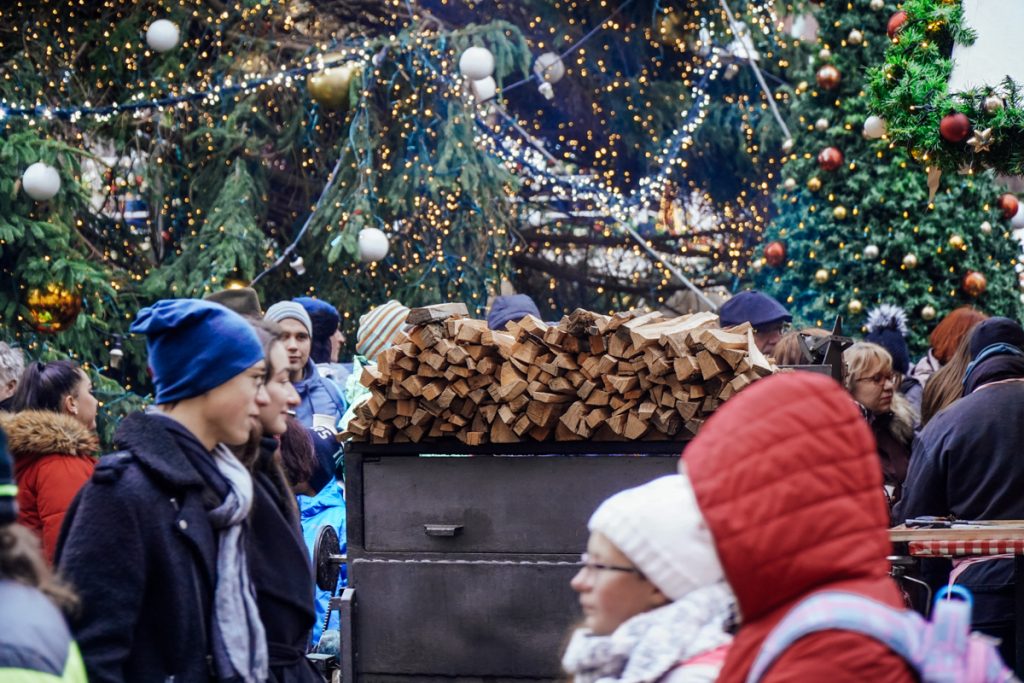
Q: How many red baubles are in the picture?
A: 7